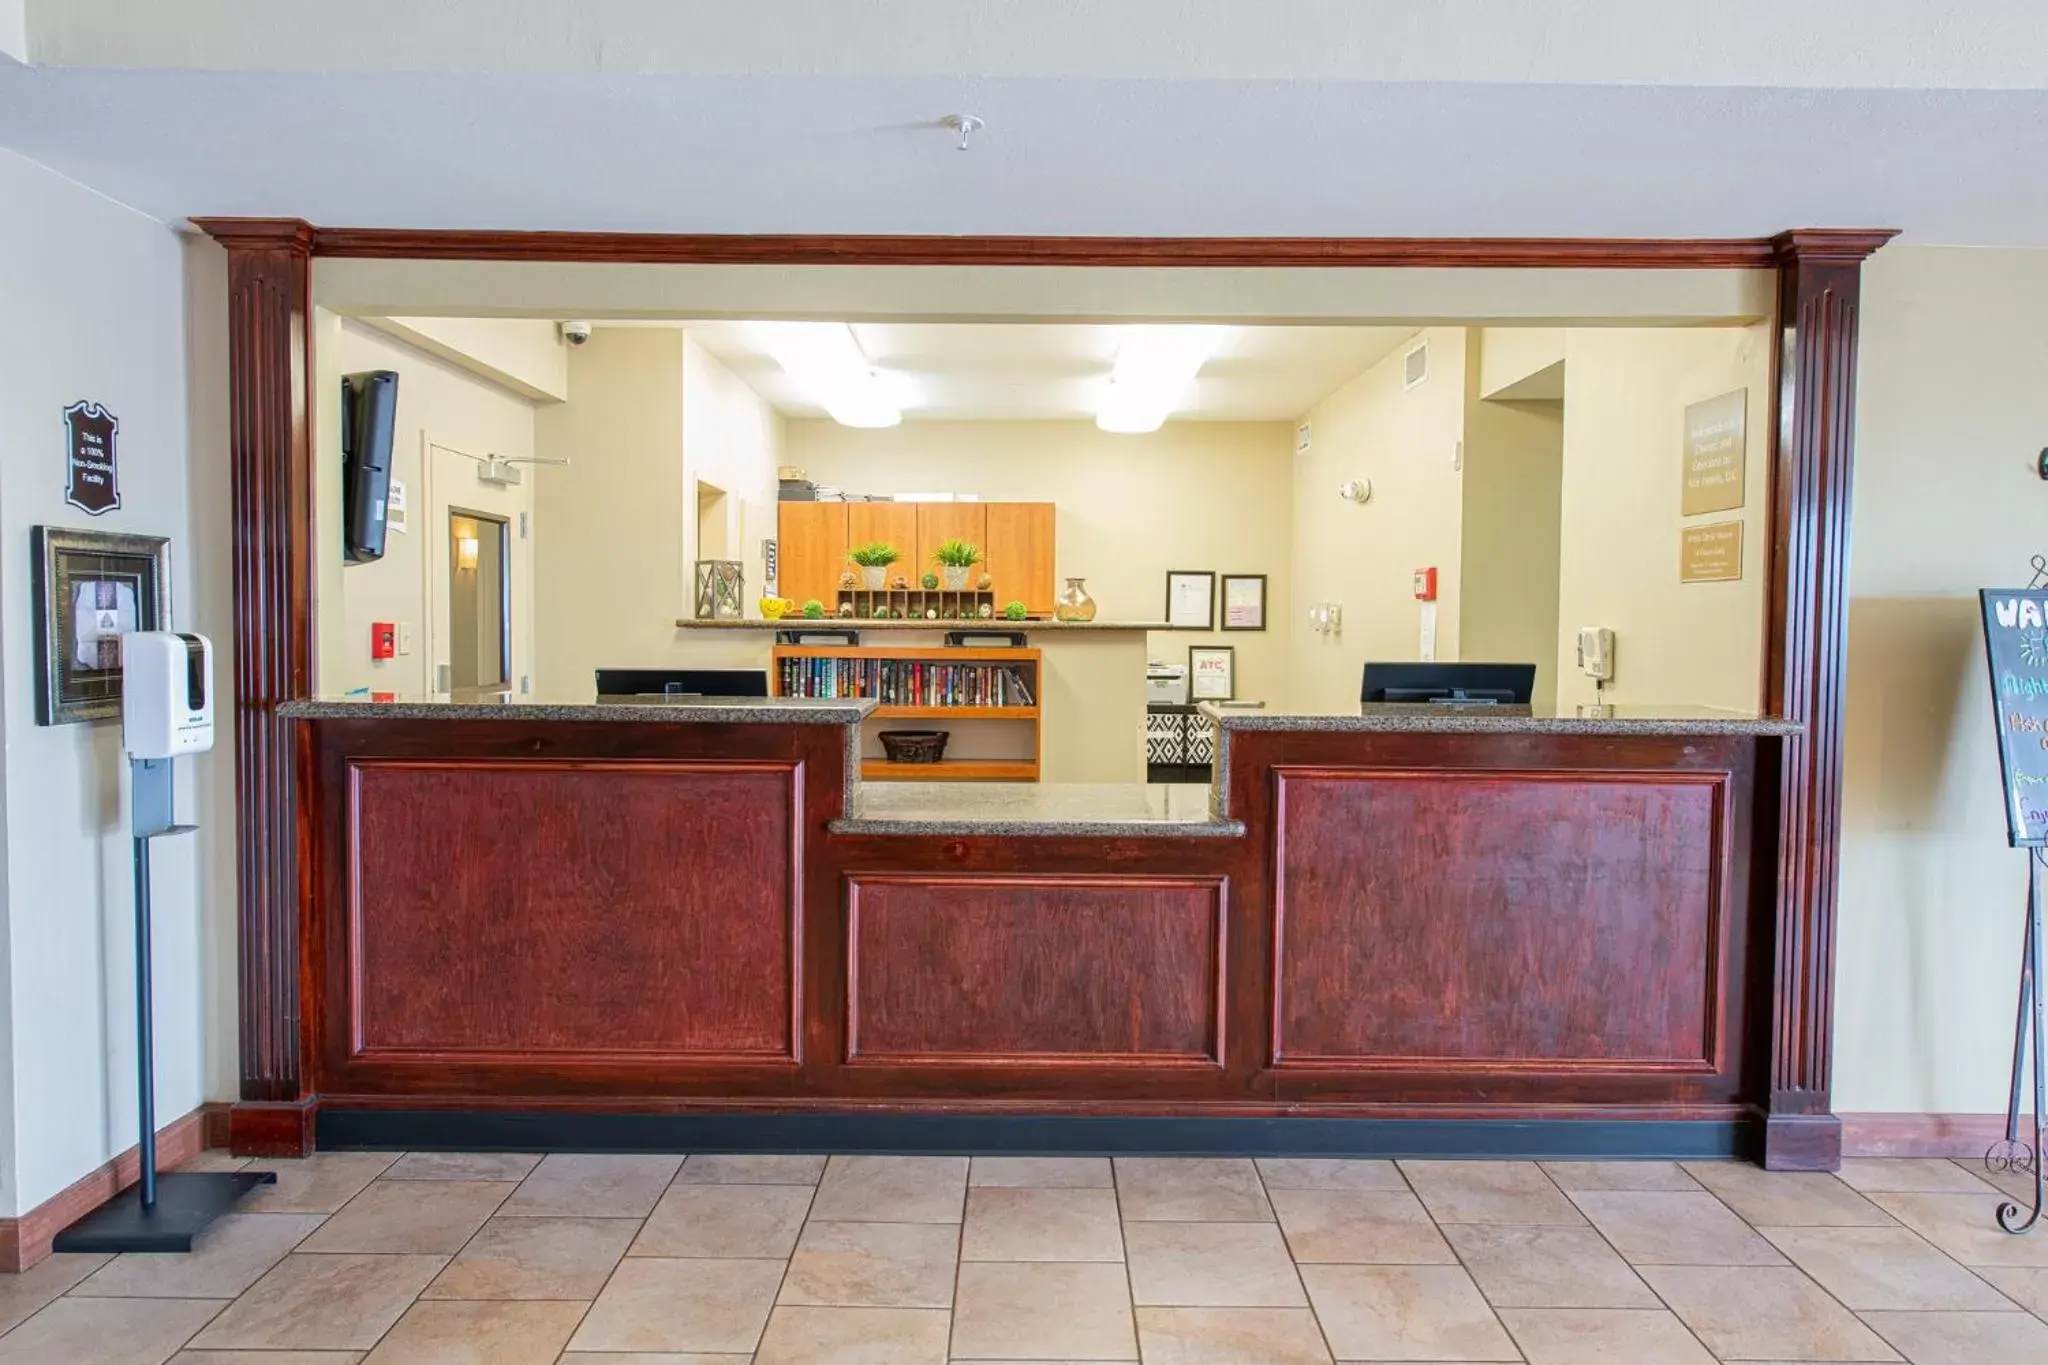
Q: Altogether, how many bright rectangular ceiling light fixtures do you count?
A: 2